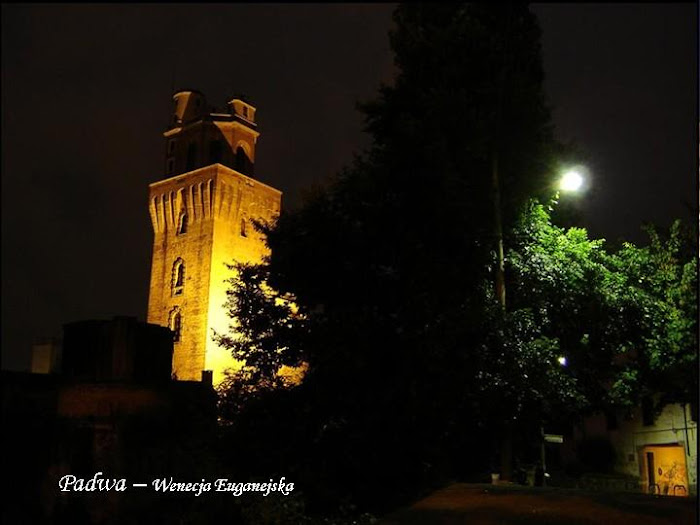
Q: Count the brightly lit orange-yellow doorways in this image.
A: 1